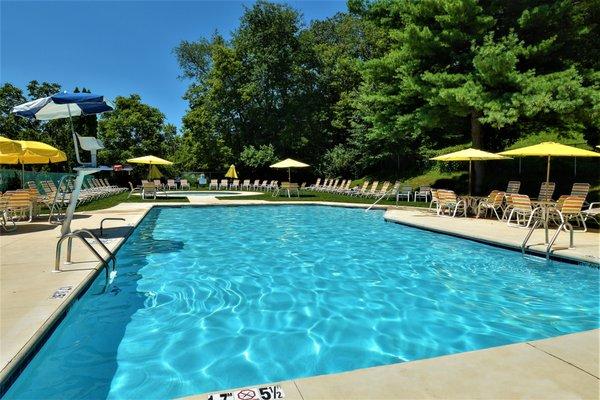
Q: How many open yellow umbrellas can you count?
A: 6